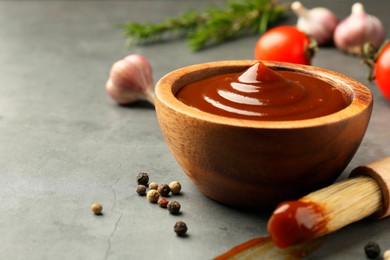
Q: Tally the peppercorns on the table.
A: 12